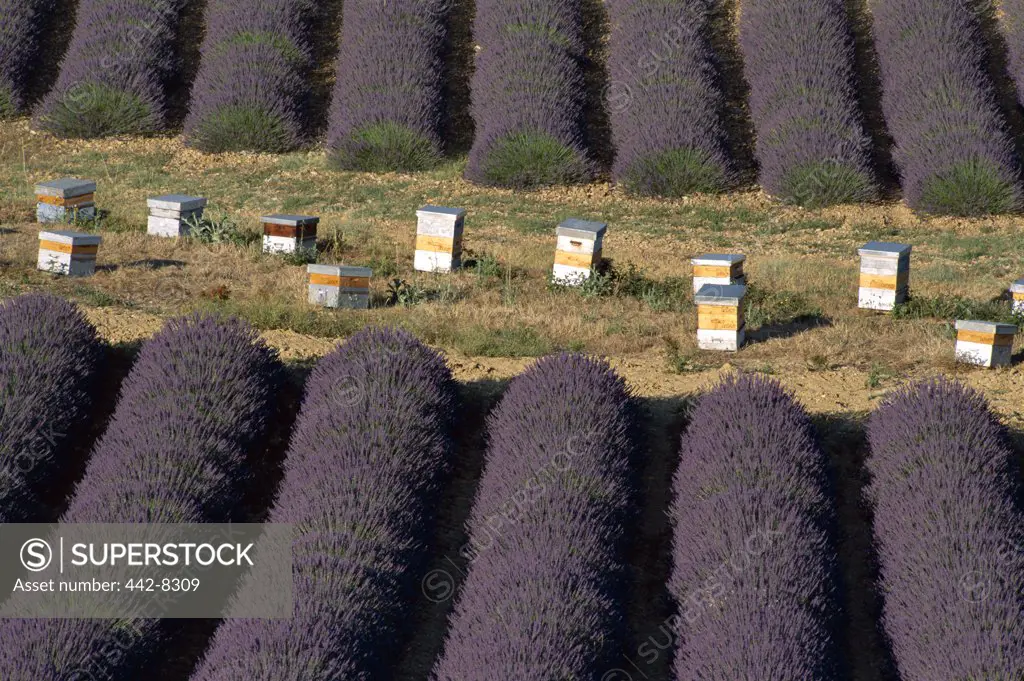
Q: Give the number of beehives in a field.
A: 12